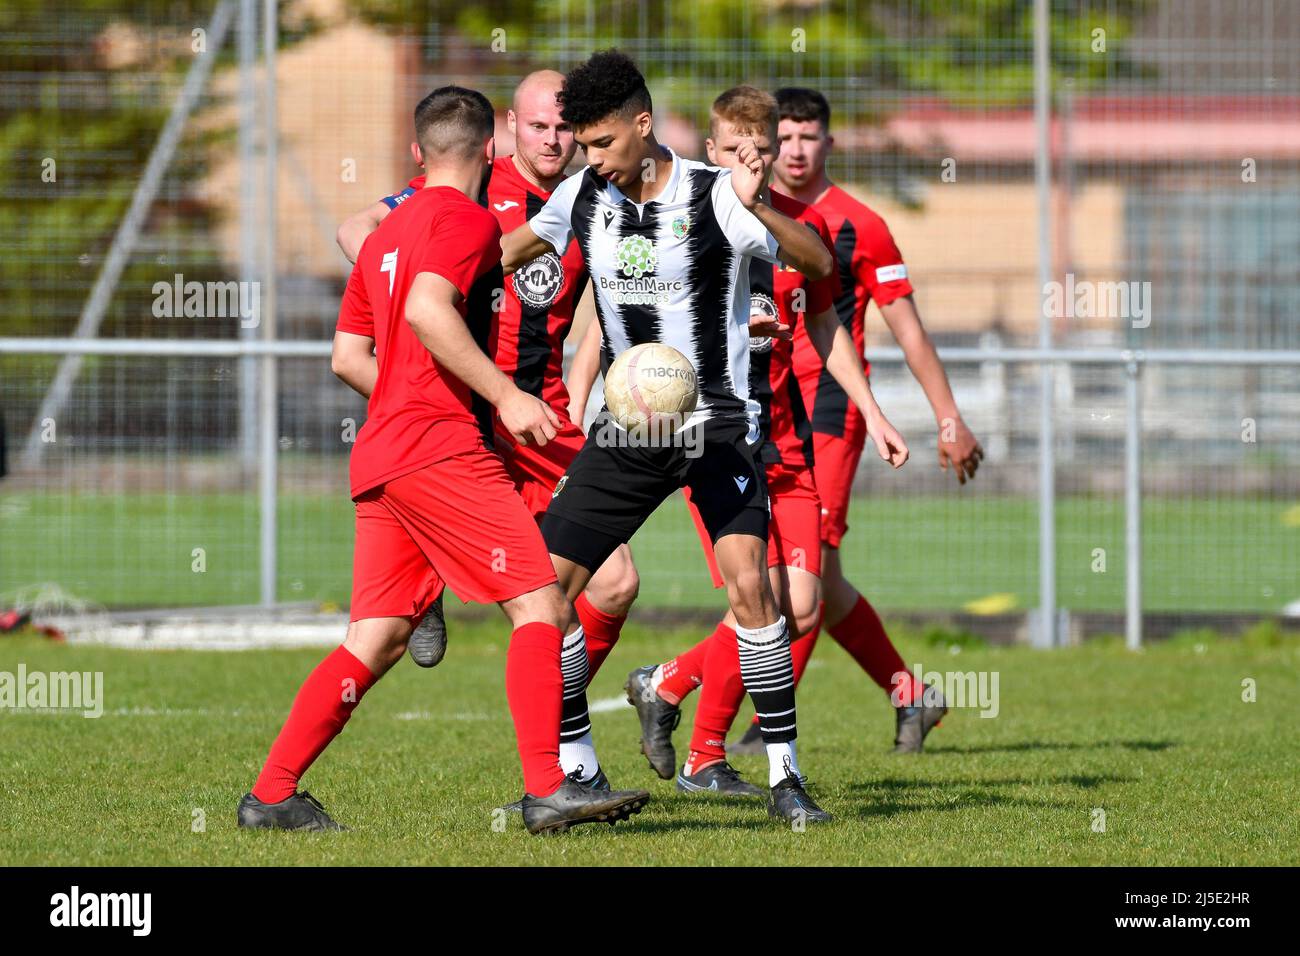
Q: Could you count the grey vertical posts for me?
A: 4